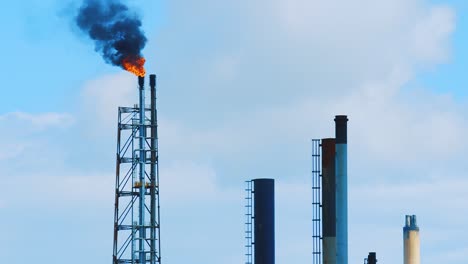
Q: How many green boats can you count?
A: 0